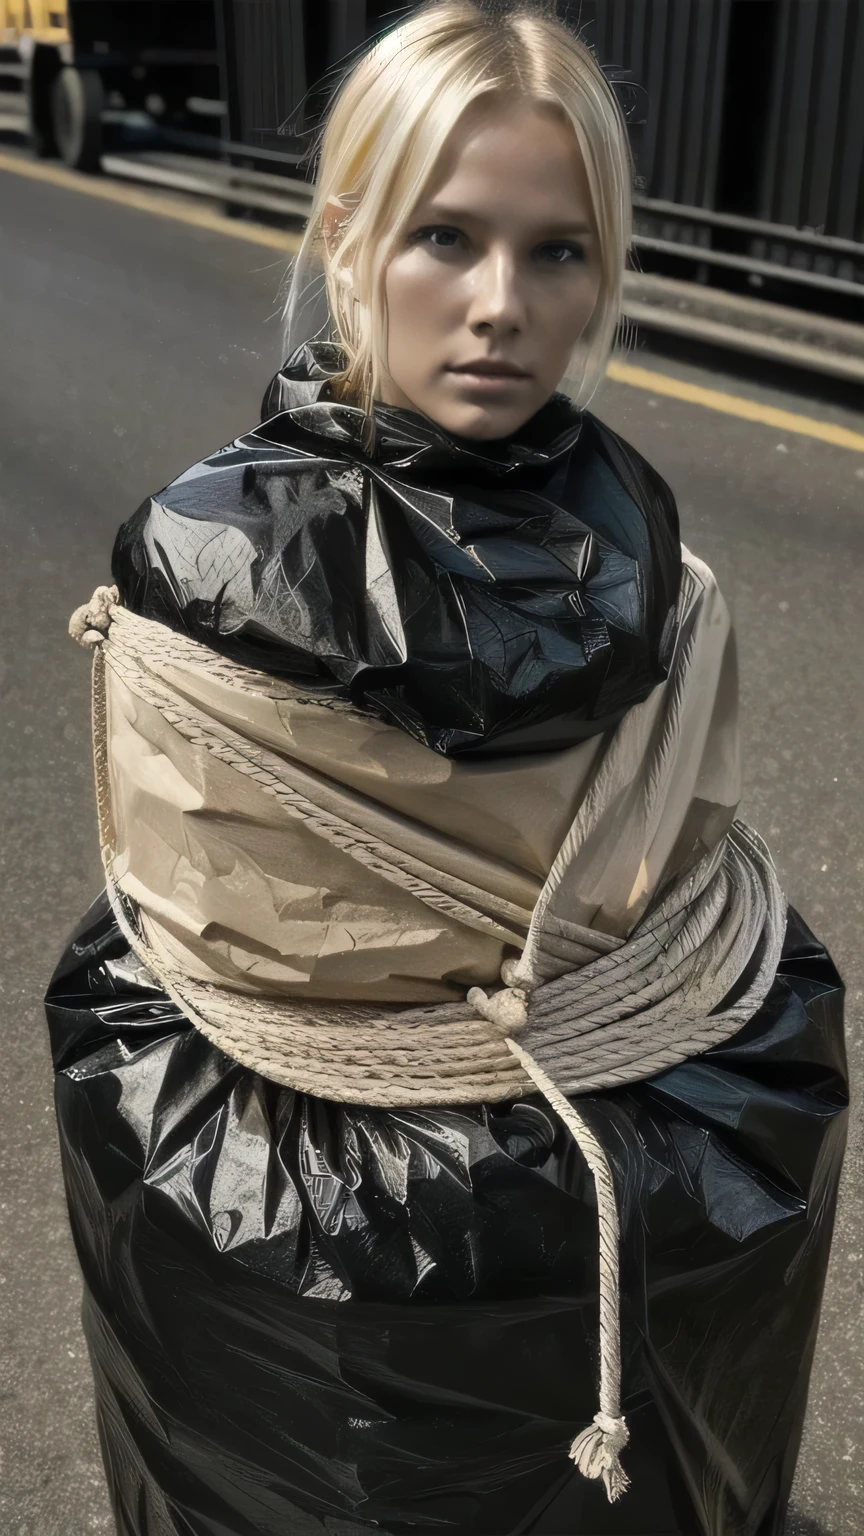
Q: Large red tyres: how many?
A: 0